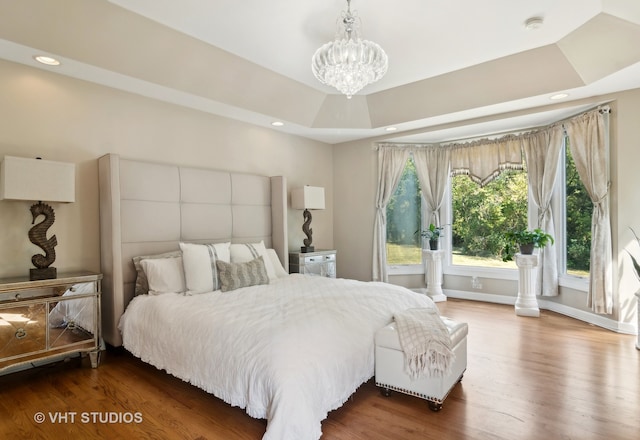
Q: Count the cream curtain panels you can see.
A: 4